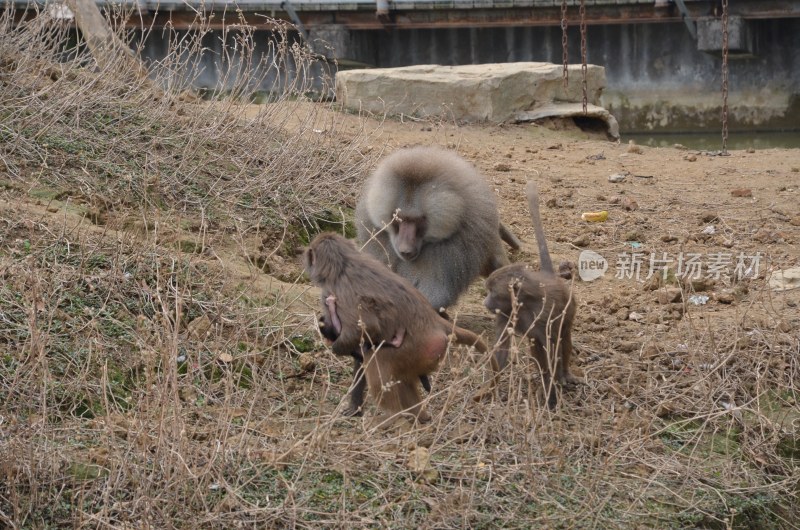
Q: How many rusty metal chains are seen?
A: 3